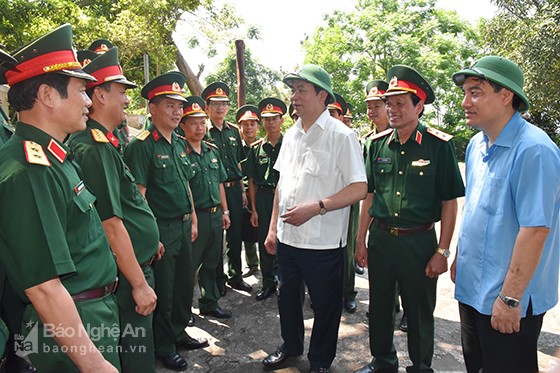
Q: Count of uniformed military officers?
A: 15